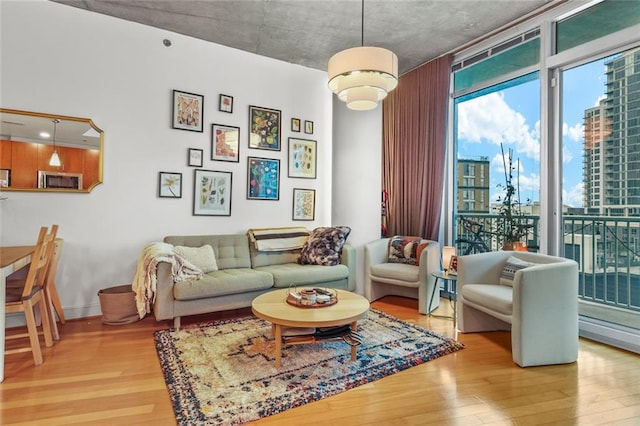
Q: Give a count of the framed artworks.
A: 12